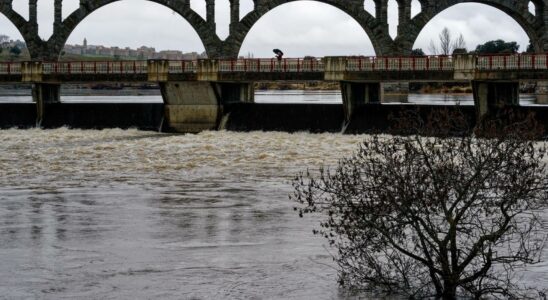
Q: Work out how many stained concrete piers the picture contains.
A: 4